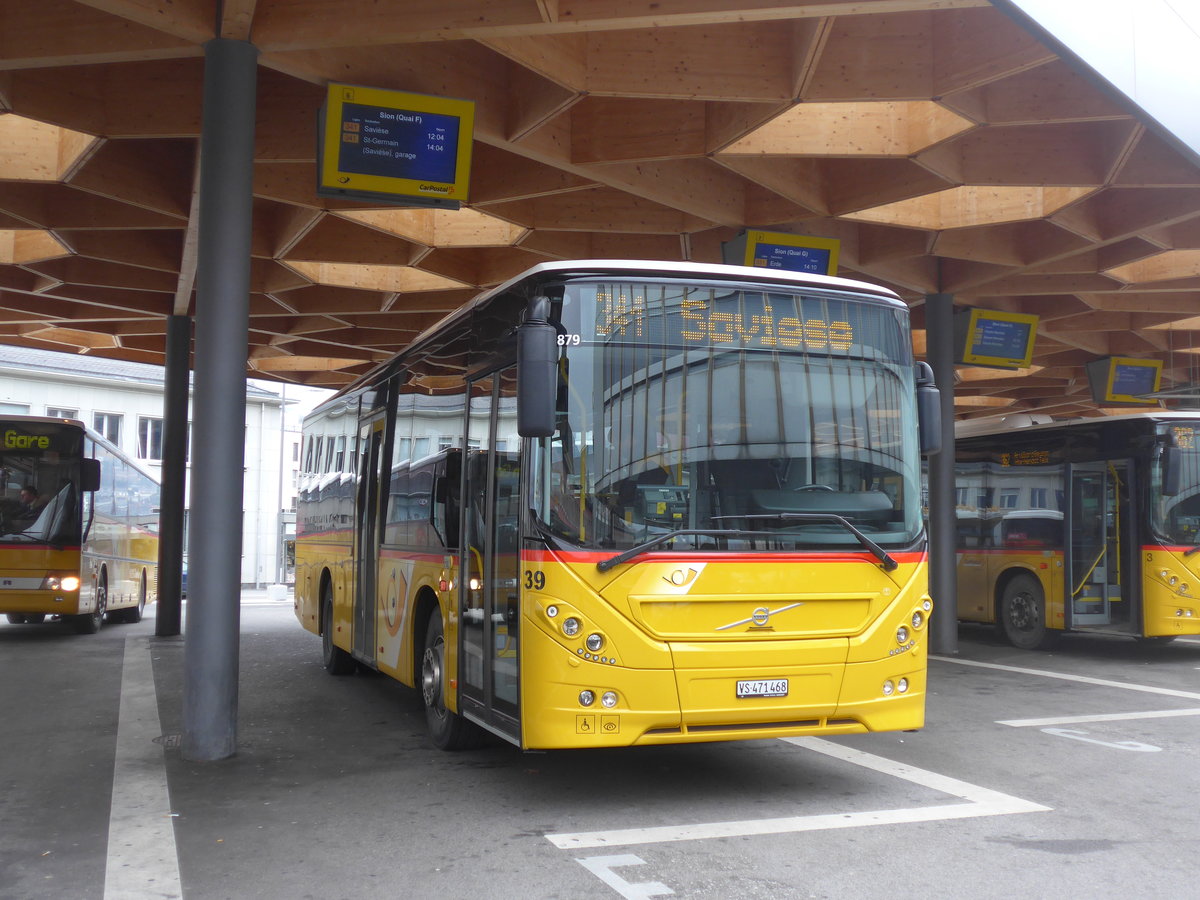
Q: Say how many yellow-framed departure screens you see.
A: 4